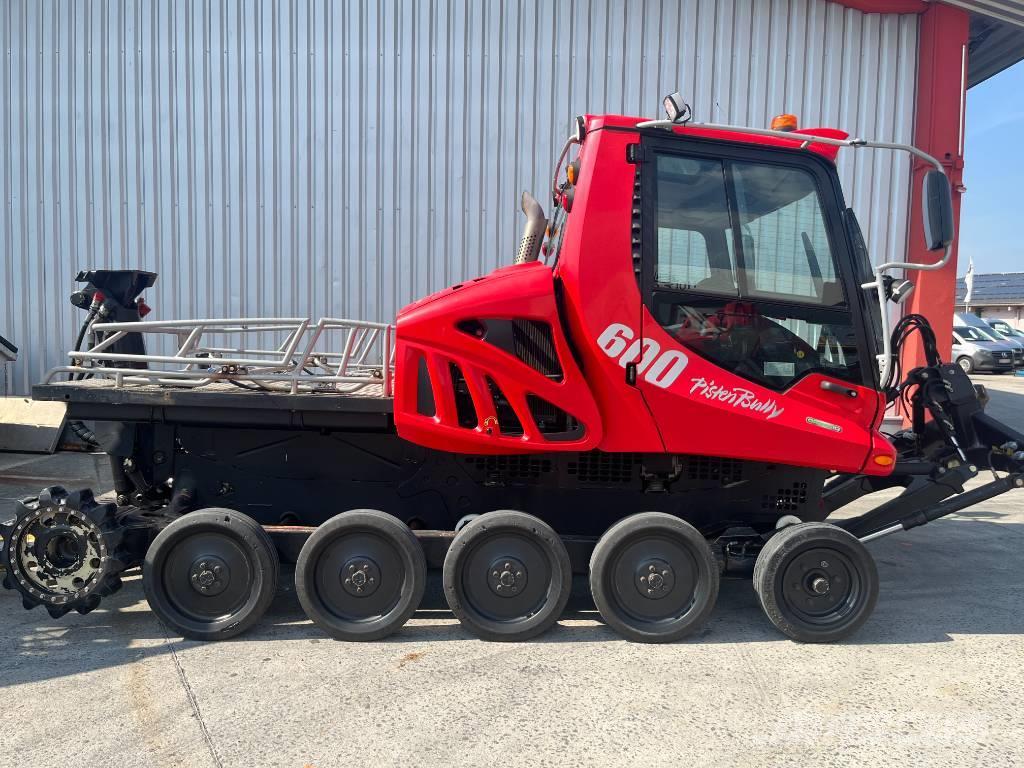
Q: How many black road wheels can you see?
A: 5